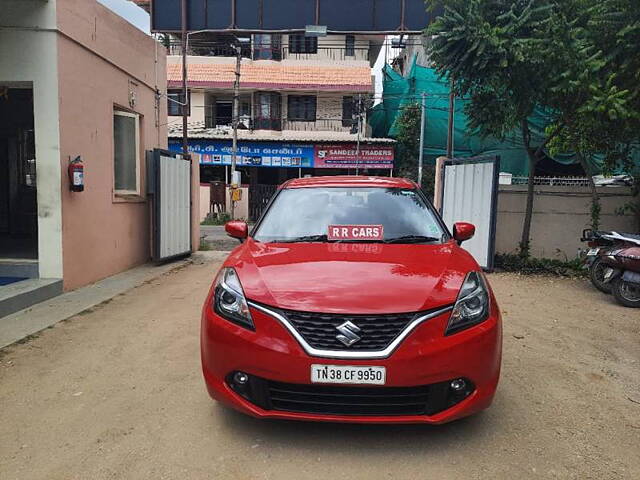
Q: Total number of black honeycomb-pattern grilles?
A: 1